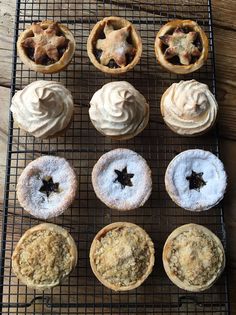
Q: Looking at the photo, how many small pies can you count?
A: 12